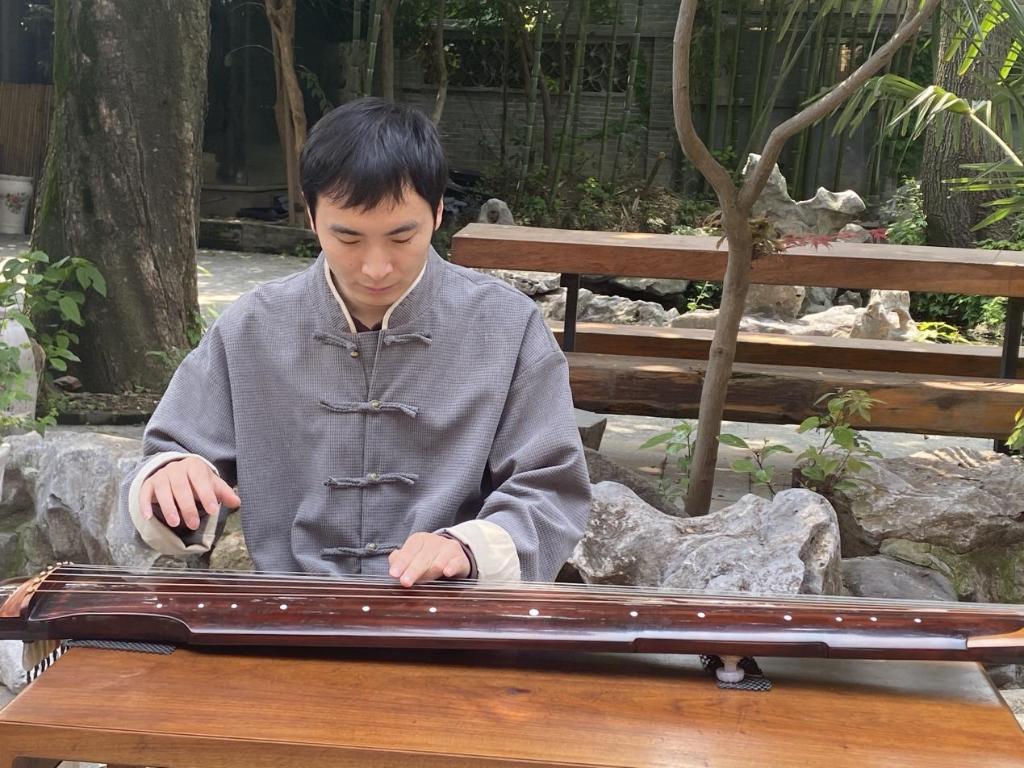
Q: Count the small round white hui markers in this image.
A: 13